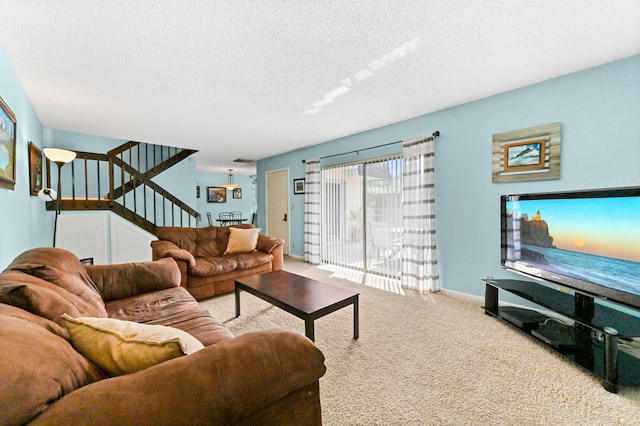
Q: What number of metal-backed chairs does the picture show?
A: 4